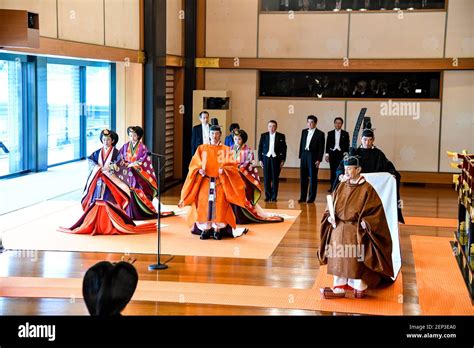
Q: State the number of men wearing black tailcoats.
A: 4